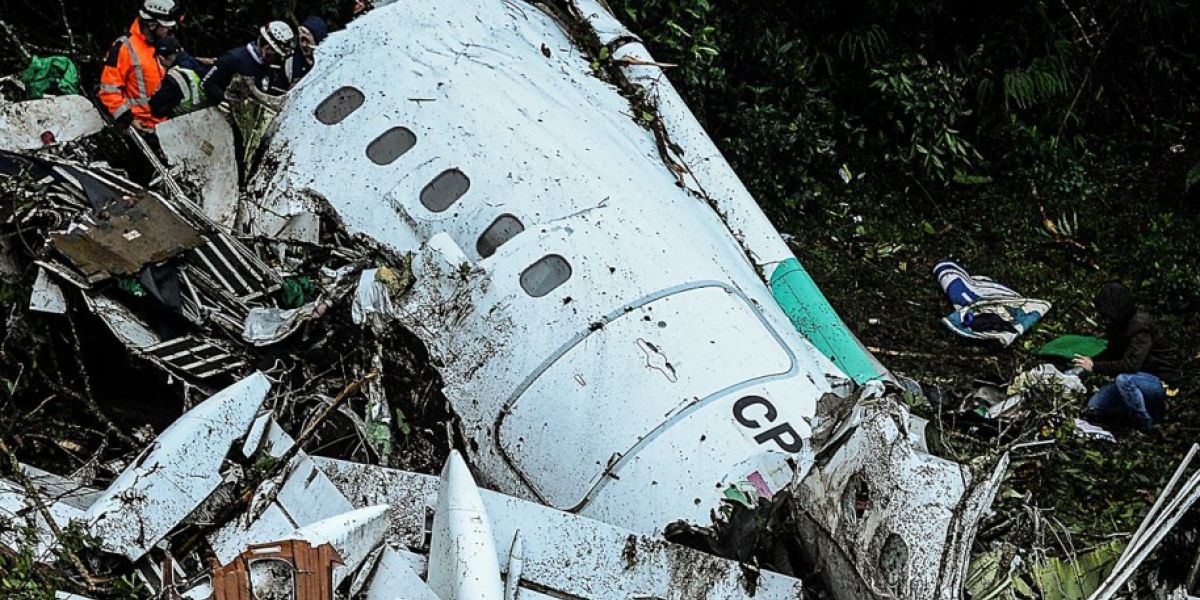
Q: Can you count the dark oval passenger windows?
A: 5